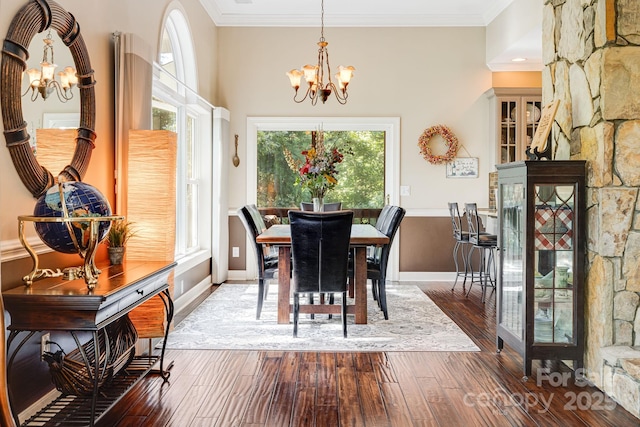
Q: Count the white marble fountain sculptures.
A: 0